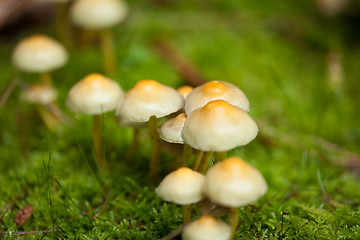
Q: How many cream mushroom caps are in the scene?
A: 12